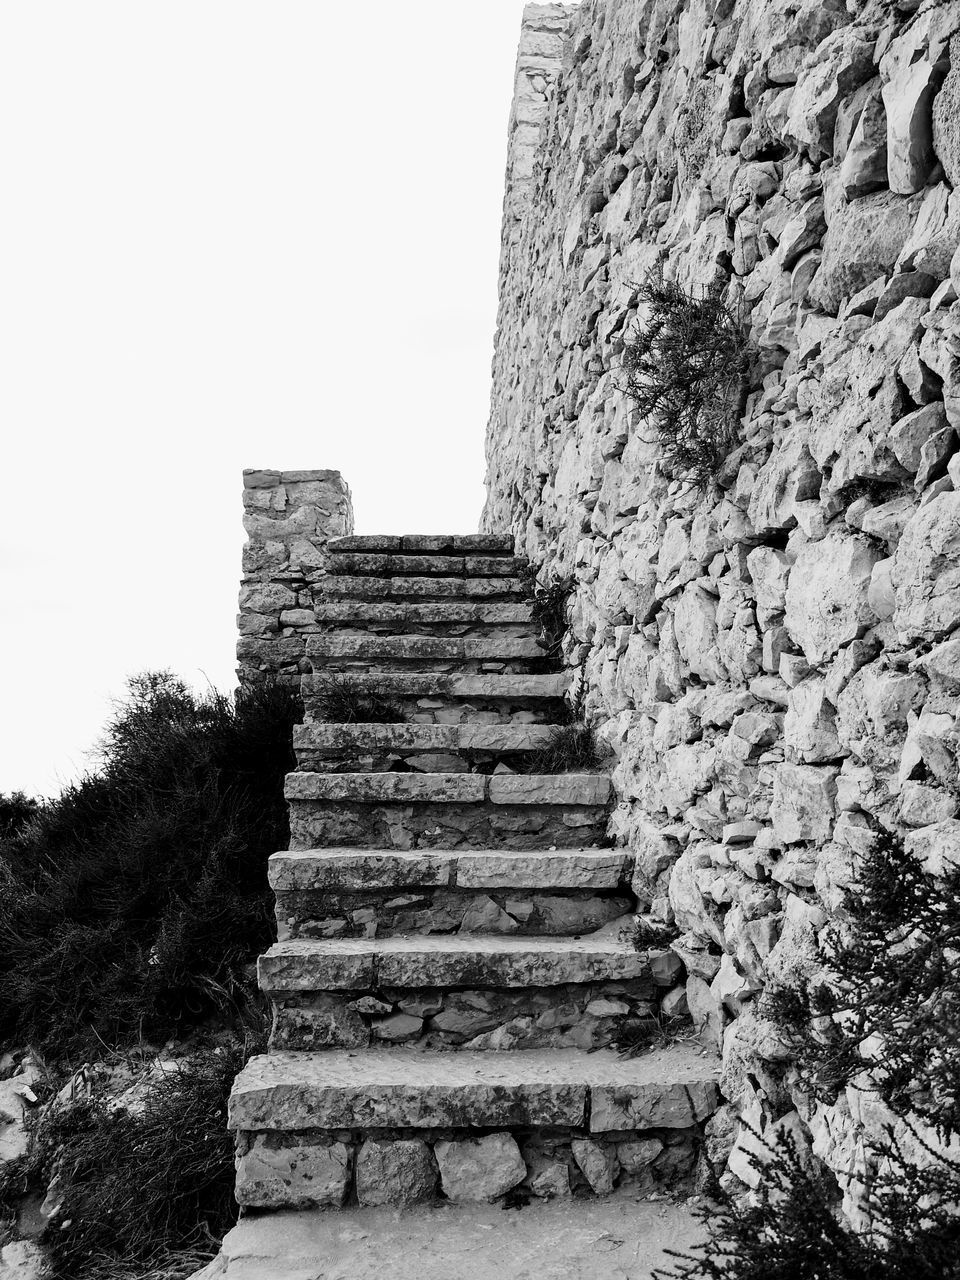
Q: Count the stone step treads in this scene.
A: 11